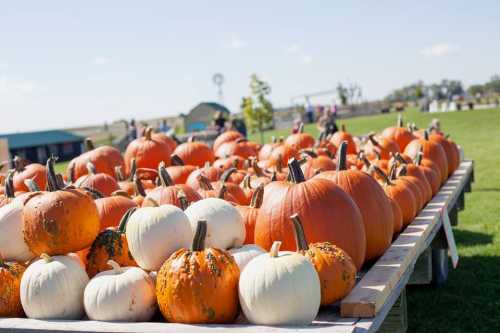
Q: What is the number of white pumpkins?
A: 7